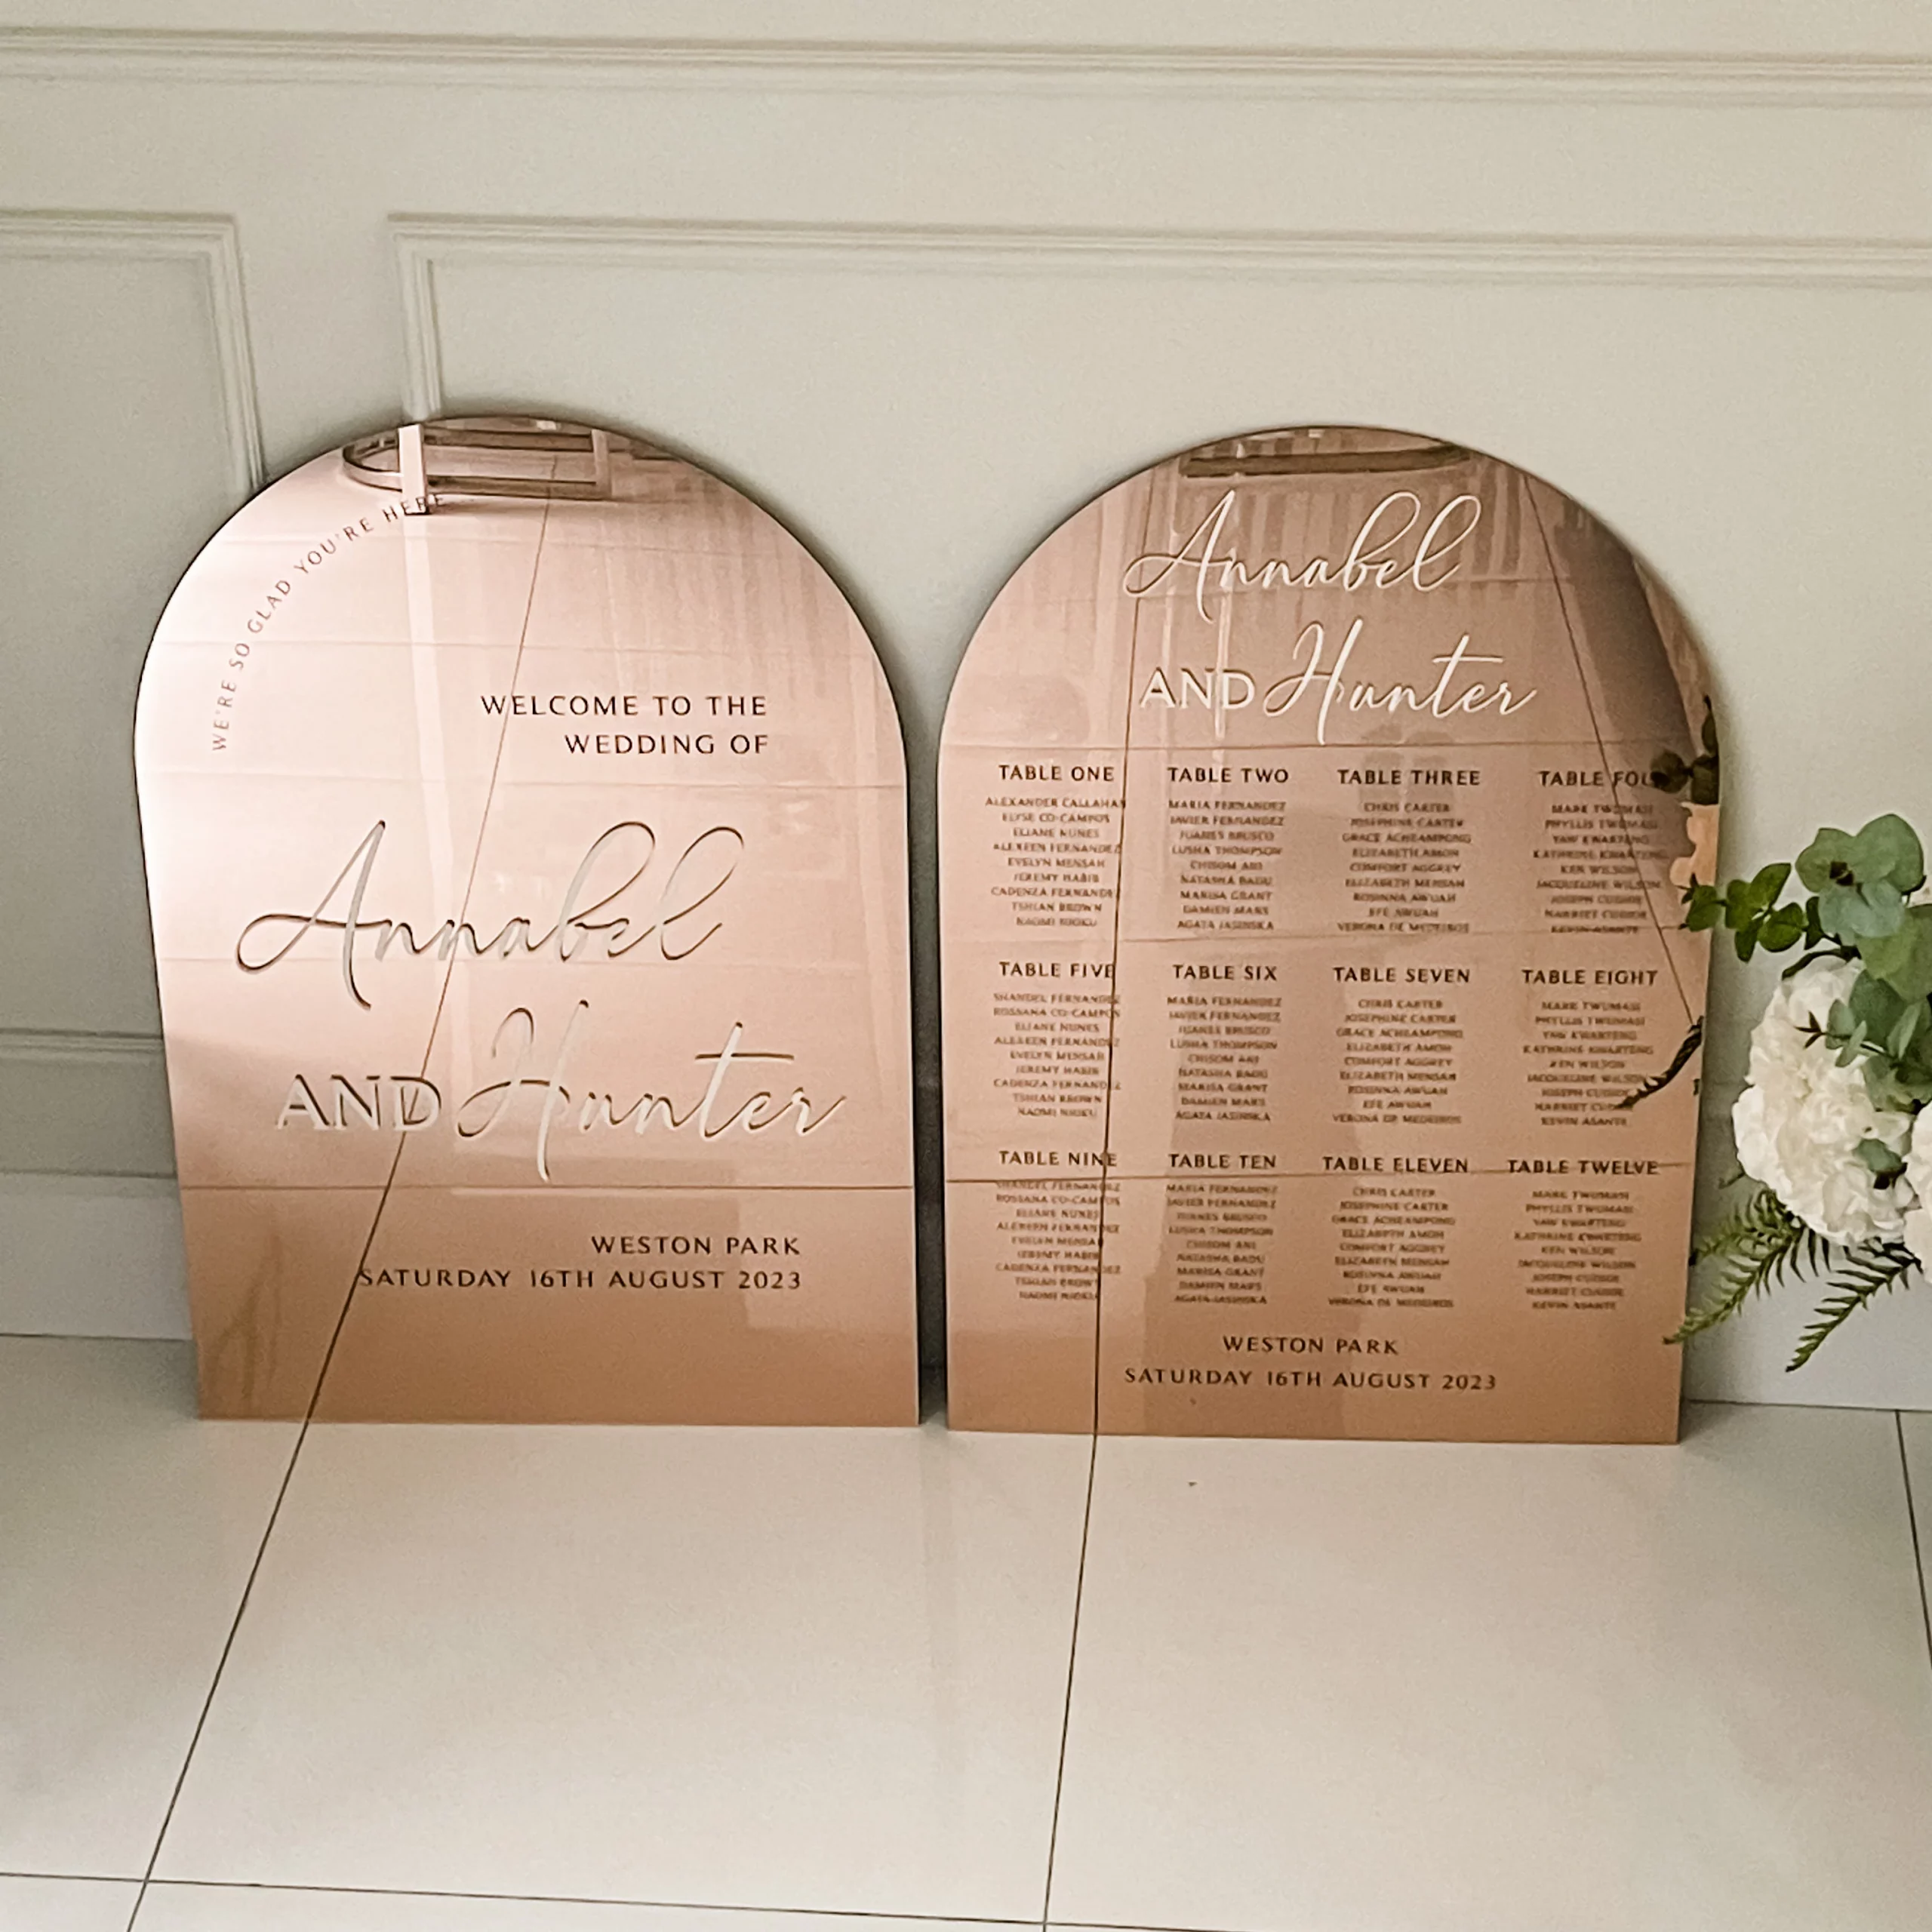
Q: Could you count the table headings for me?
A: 12